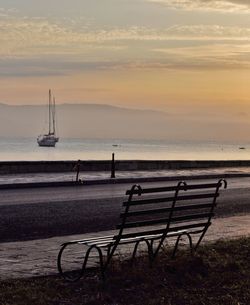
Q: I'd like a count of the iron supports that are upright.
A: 3